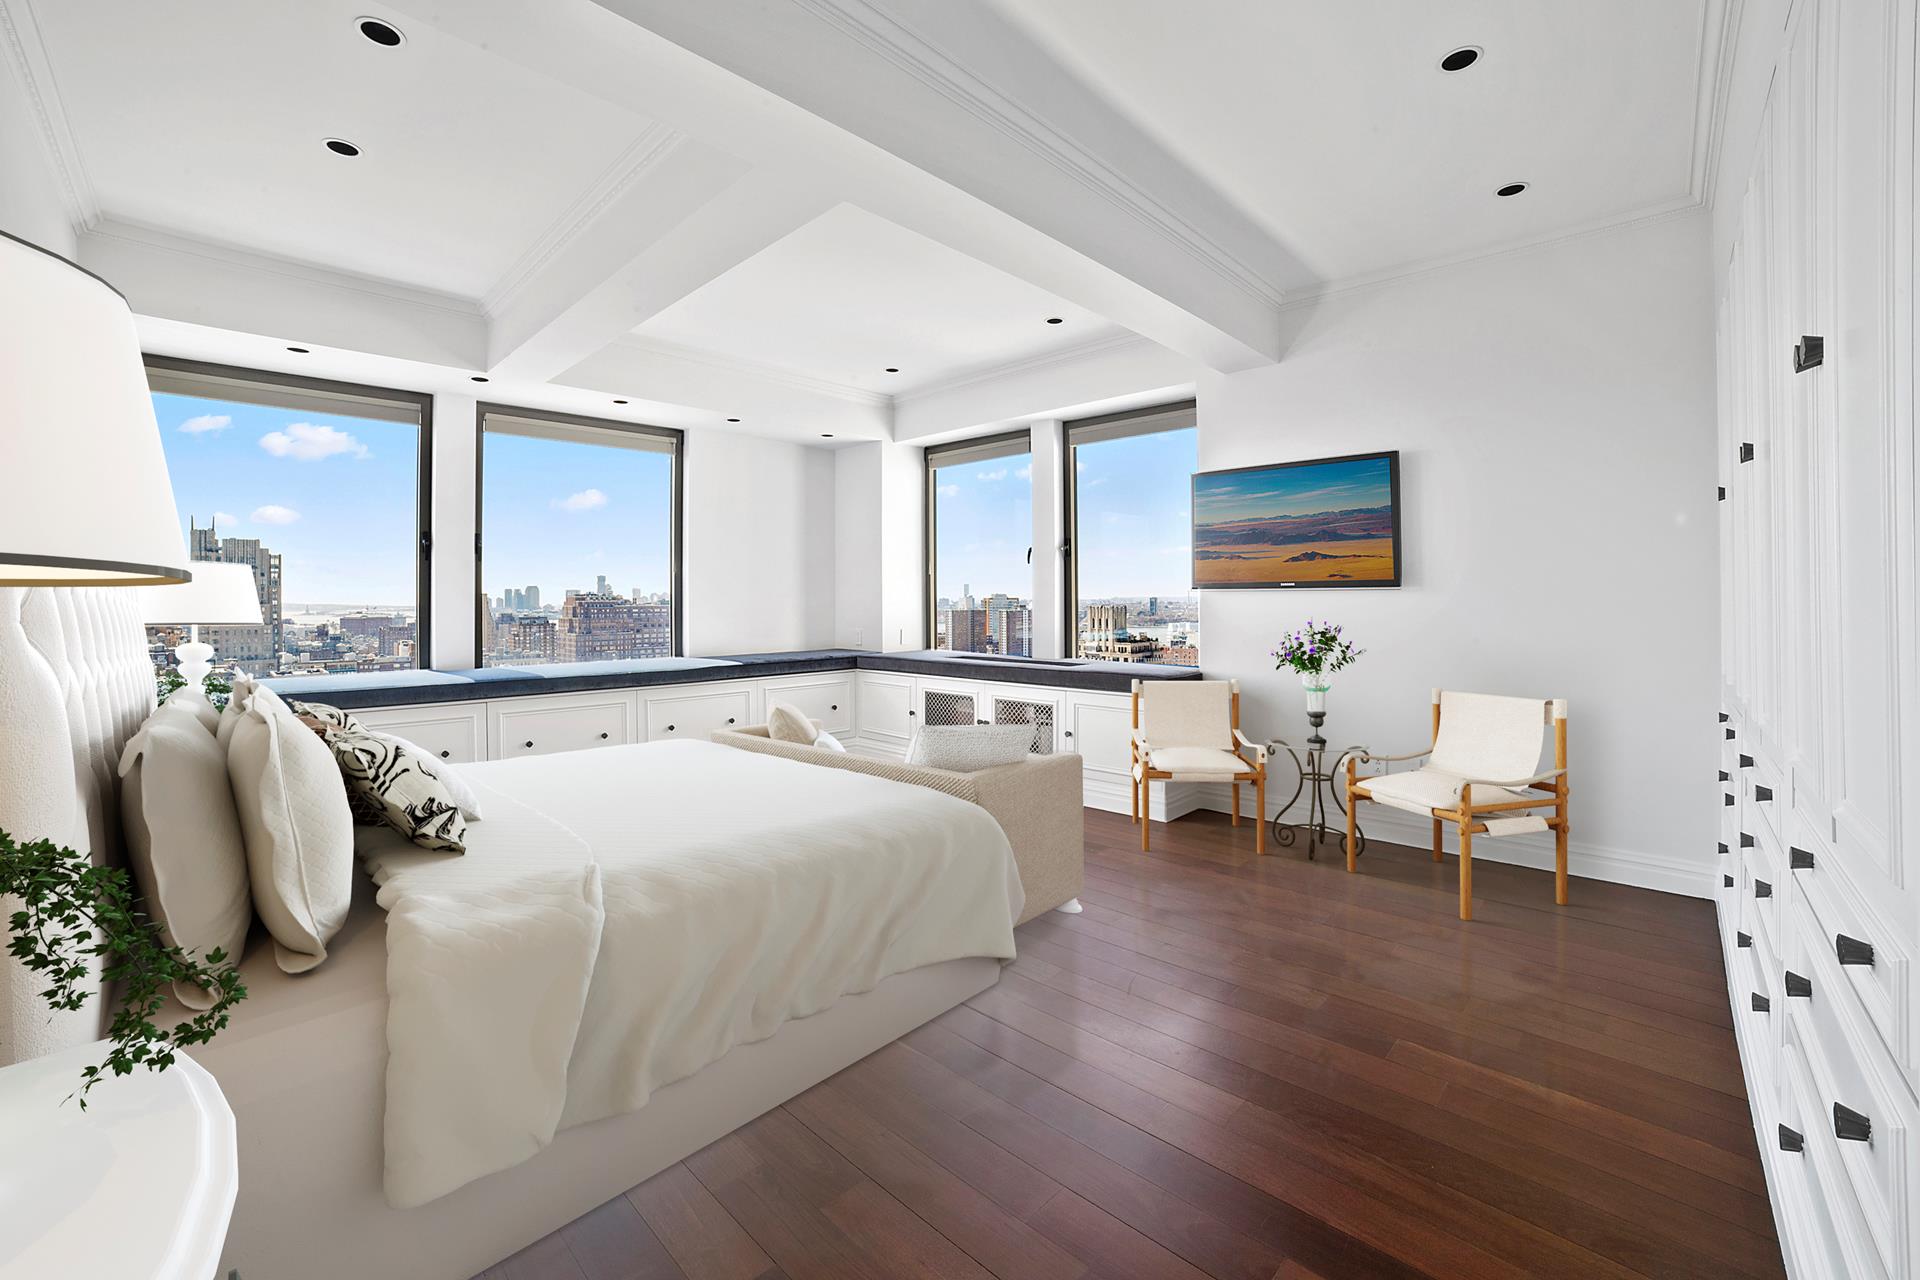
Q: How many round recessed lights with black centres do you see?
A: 11